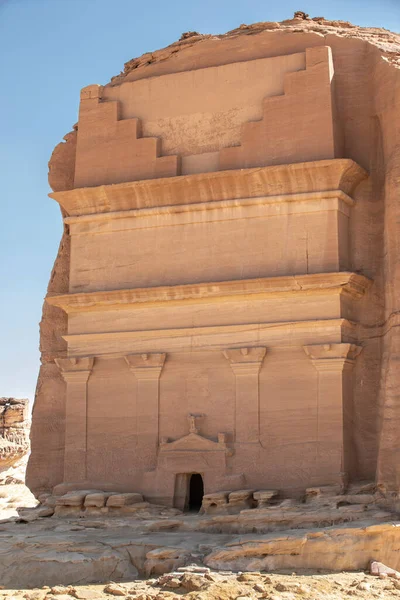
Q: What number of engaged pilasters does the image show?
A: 4